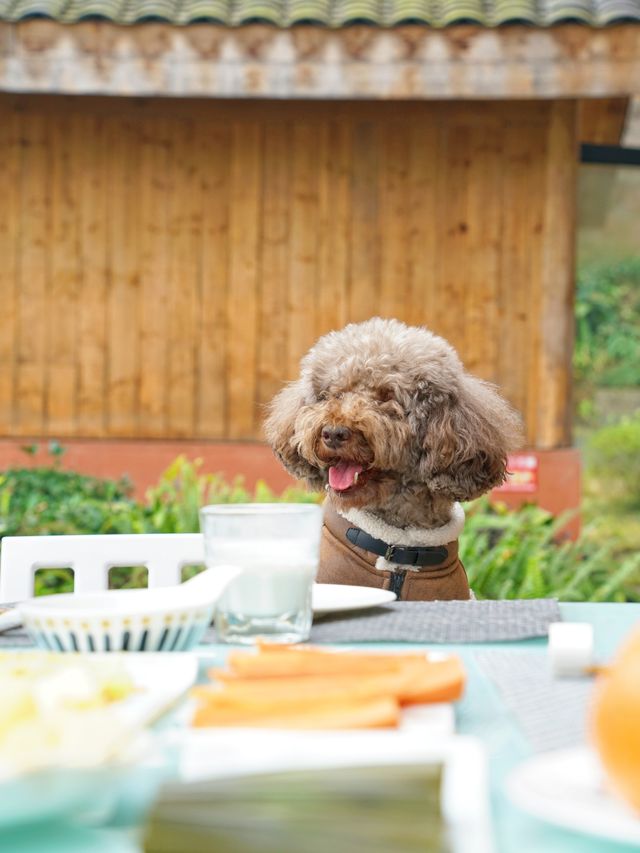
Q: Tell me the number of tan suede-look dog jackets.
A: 1